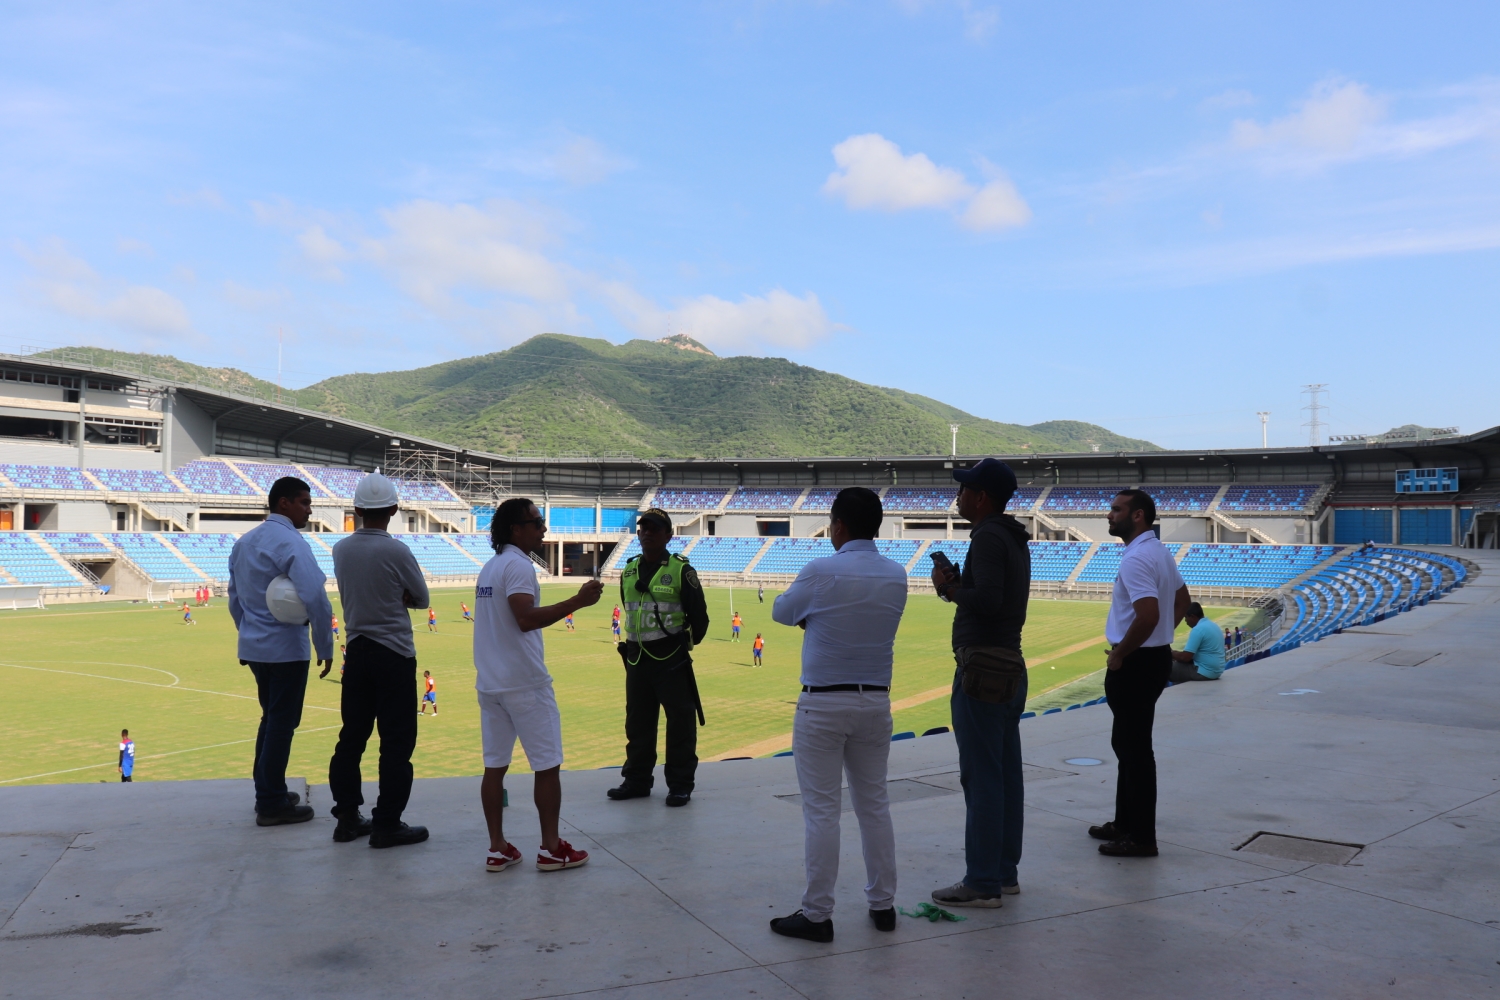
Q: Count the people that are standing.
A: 7